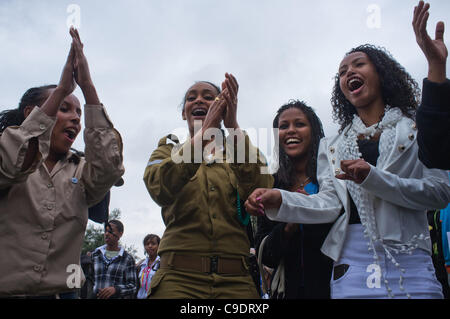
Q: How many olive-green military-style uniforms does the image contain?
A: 1